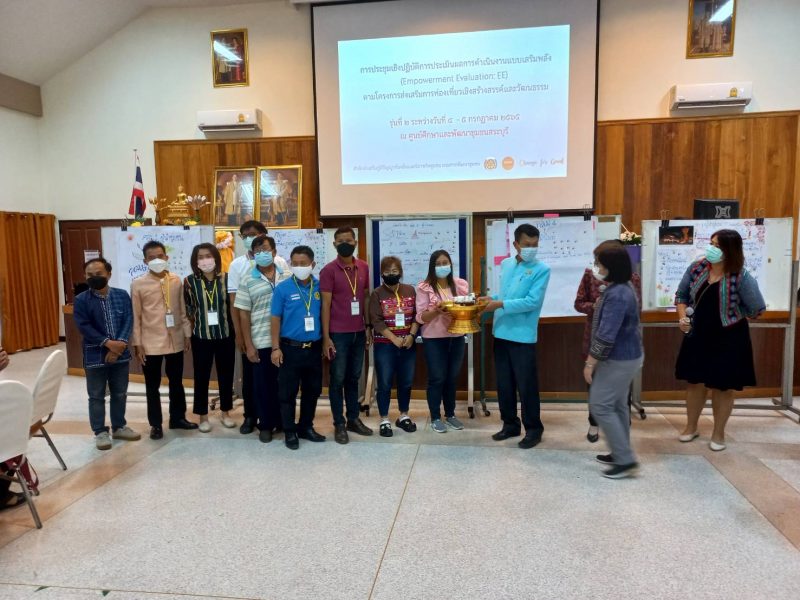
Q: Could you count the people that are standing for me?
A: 13